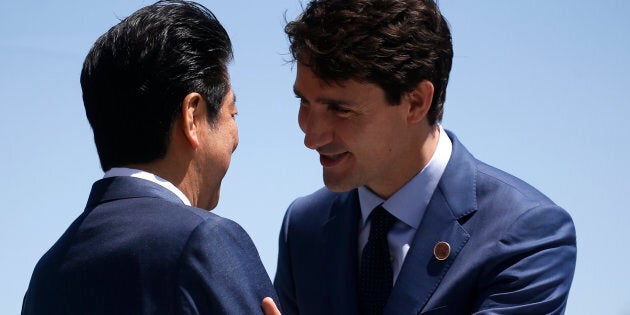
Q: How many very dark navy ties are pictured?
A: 1